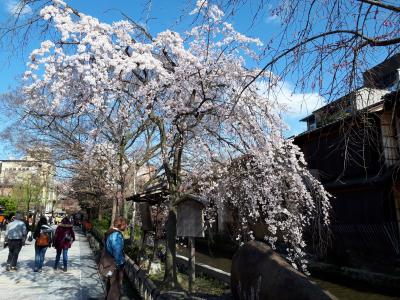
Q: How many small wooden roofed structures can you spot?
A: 2